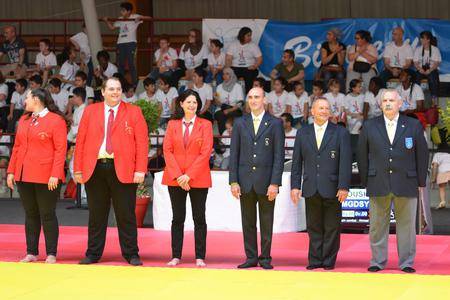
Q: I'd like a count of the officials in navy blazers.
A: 3